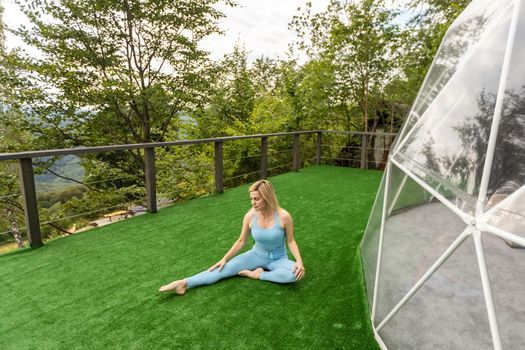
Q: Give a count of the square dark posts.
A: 7